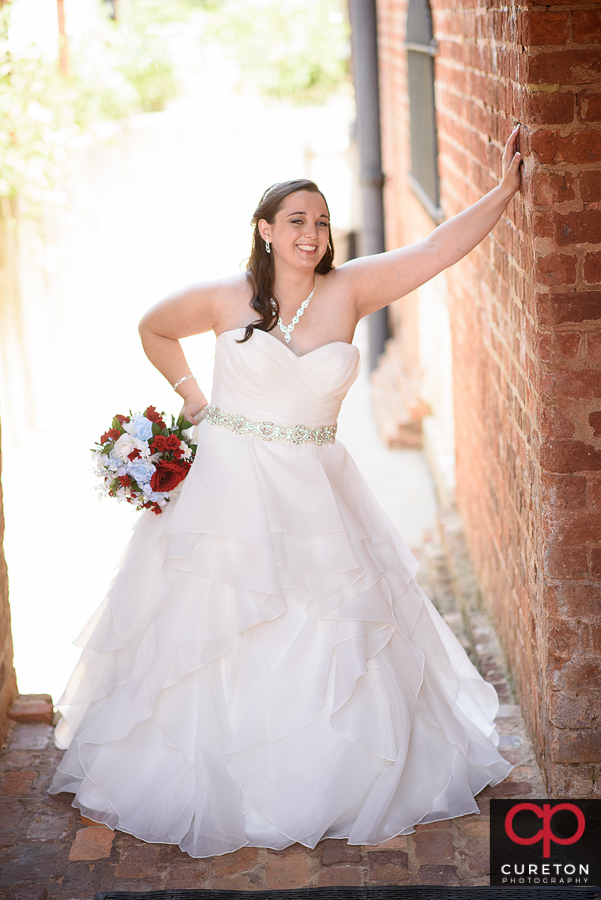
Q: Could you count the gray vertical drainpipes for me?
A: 1